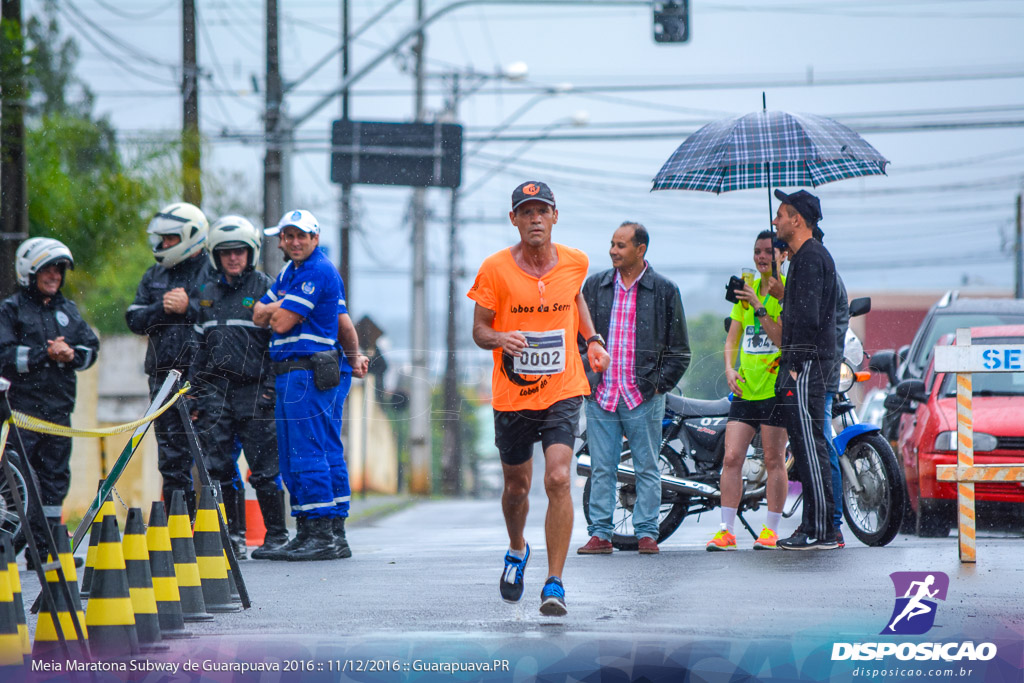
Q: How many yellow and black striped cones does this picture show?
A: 10